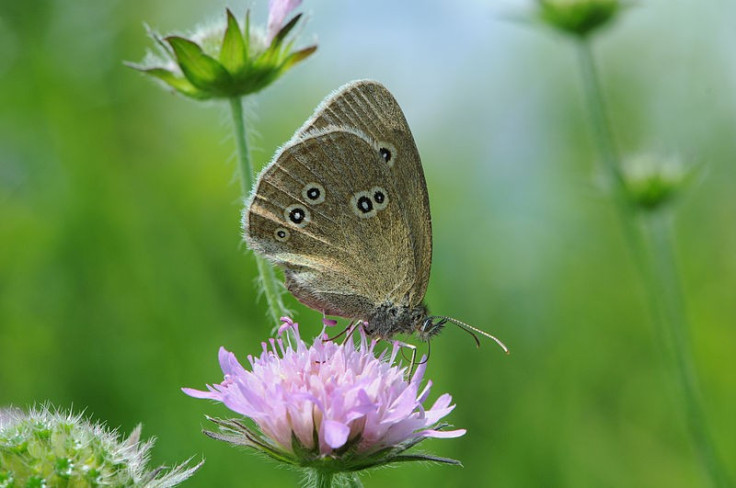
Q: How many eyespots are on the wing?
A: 6